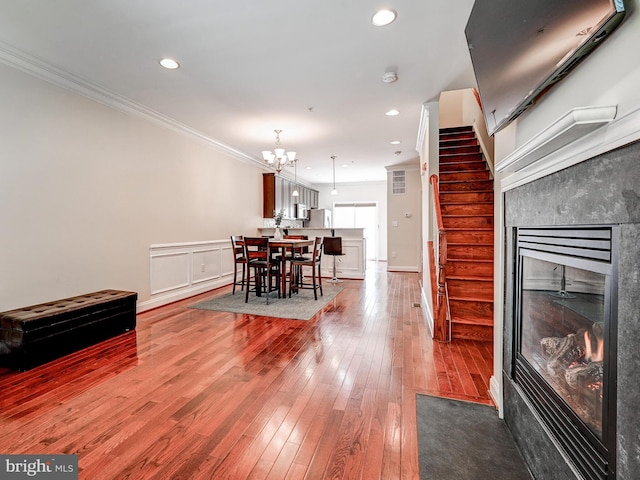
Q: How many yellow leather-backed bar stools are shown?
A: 0